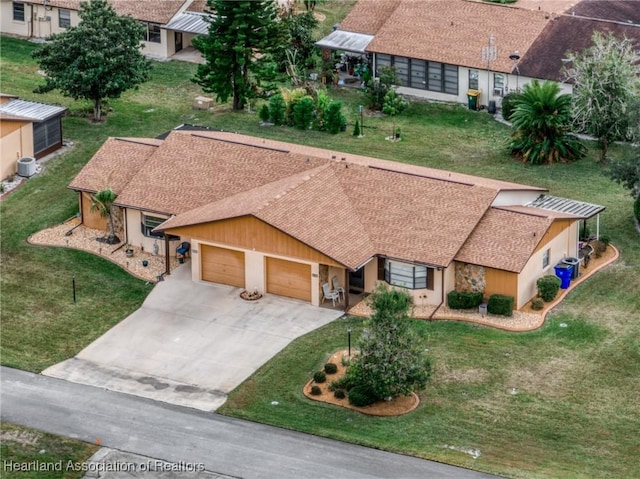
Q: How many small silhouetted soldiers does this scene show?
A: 0